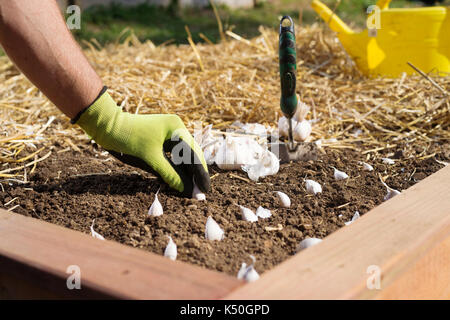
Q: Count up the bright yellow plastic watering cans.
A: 1